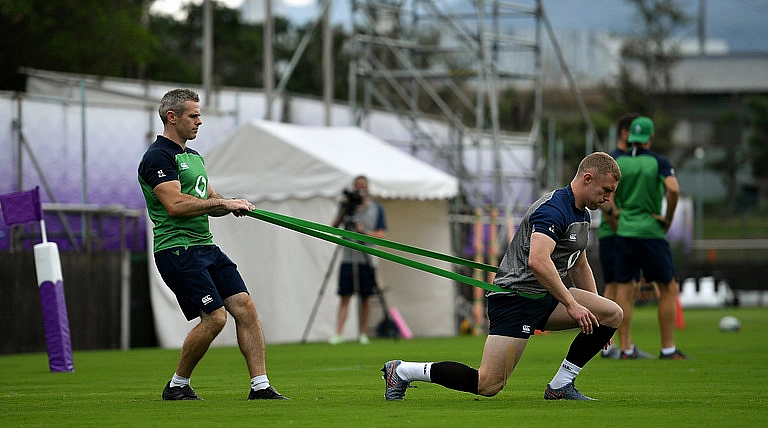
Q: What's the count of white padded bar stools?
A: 0